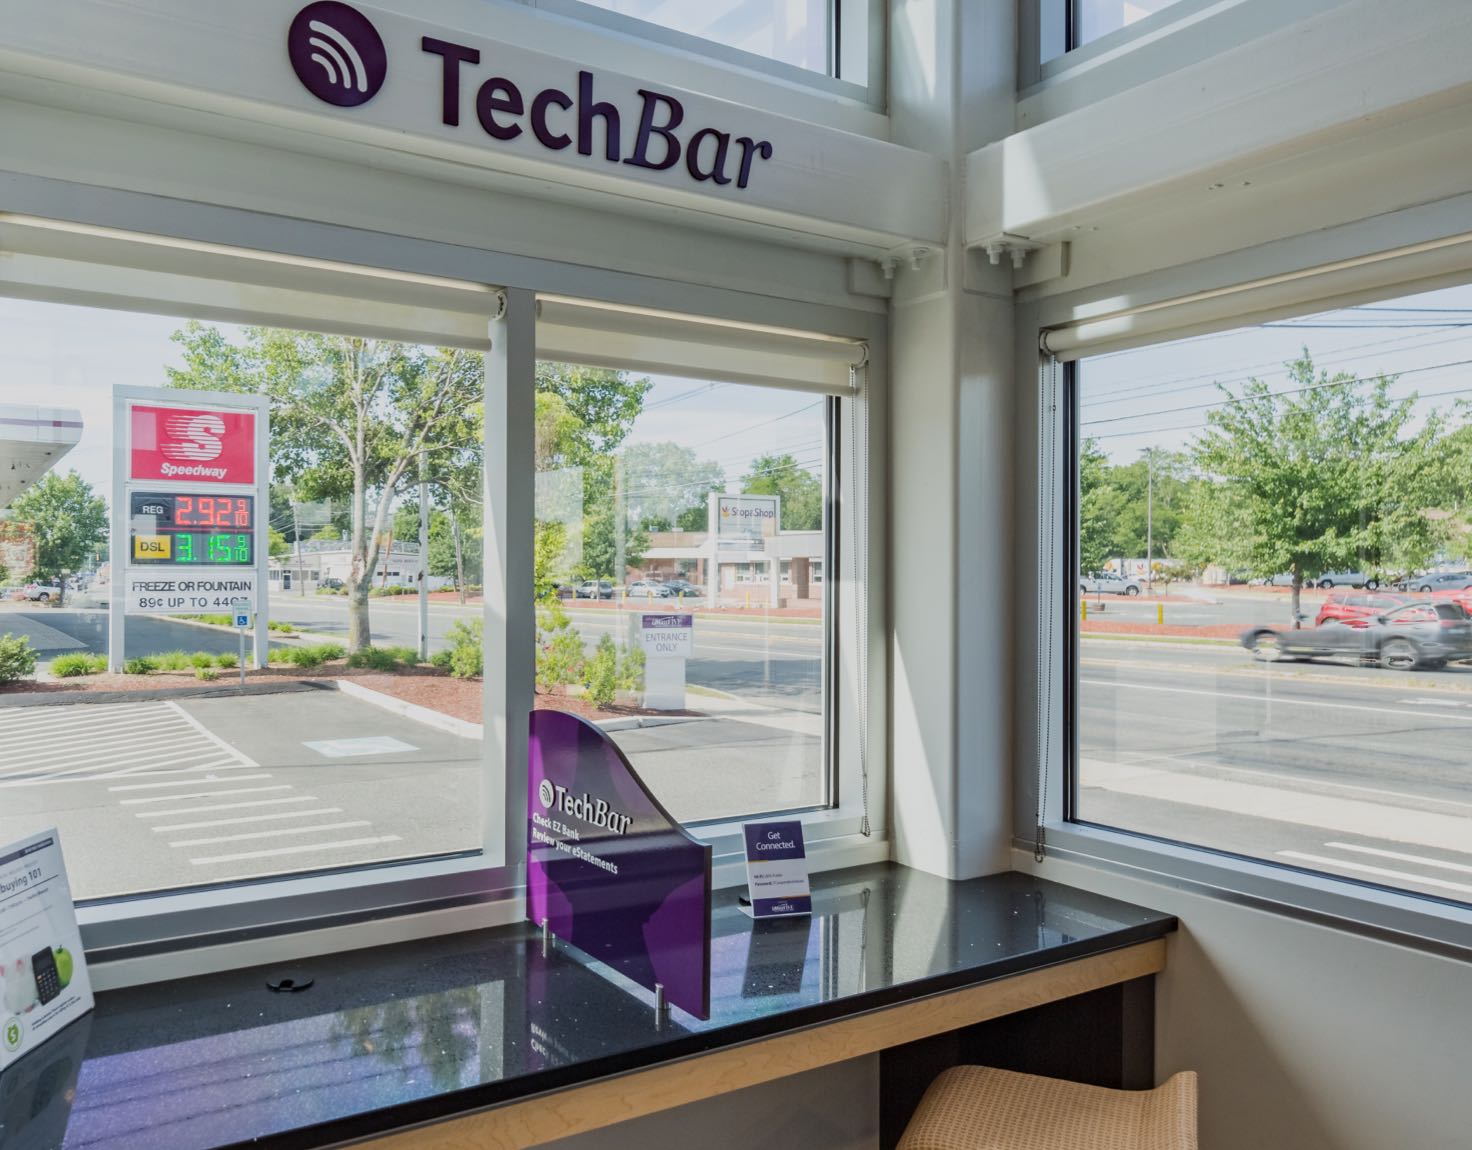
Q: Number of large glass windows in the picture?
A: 3